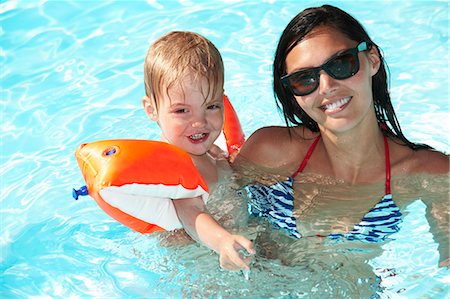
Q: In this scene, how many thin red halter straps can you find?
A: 2